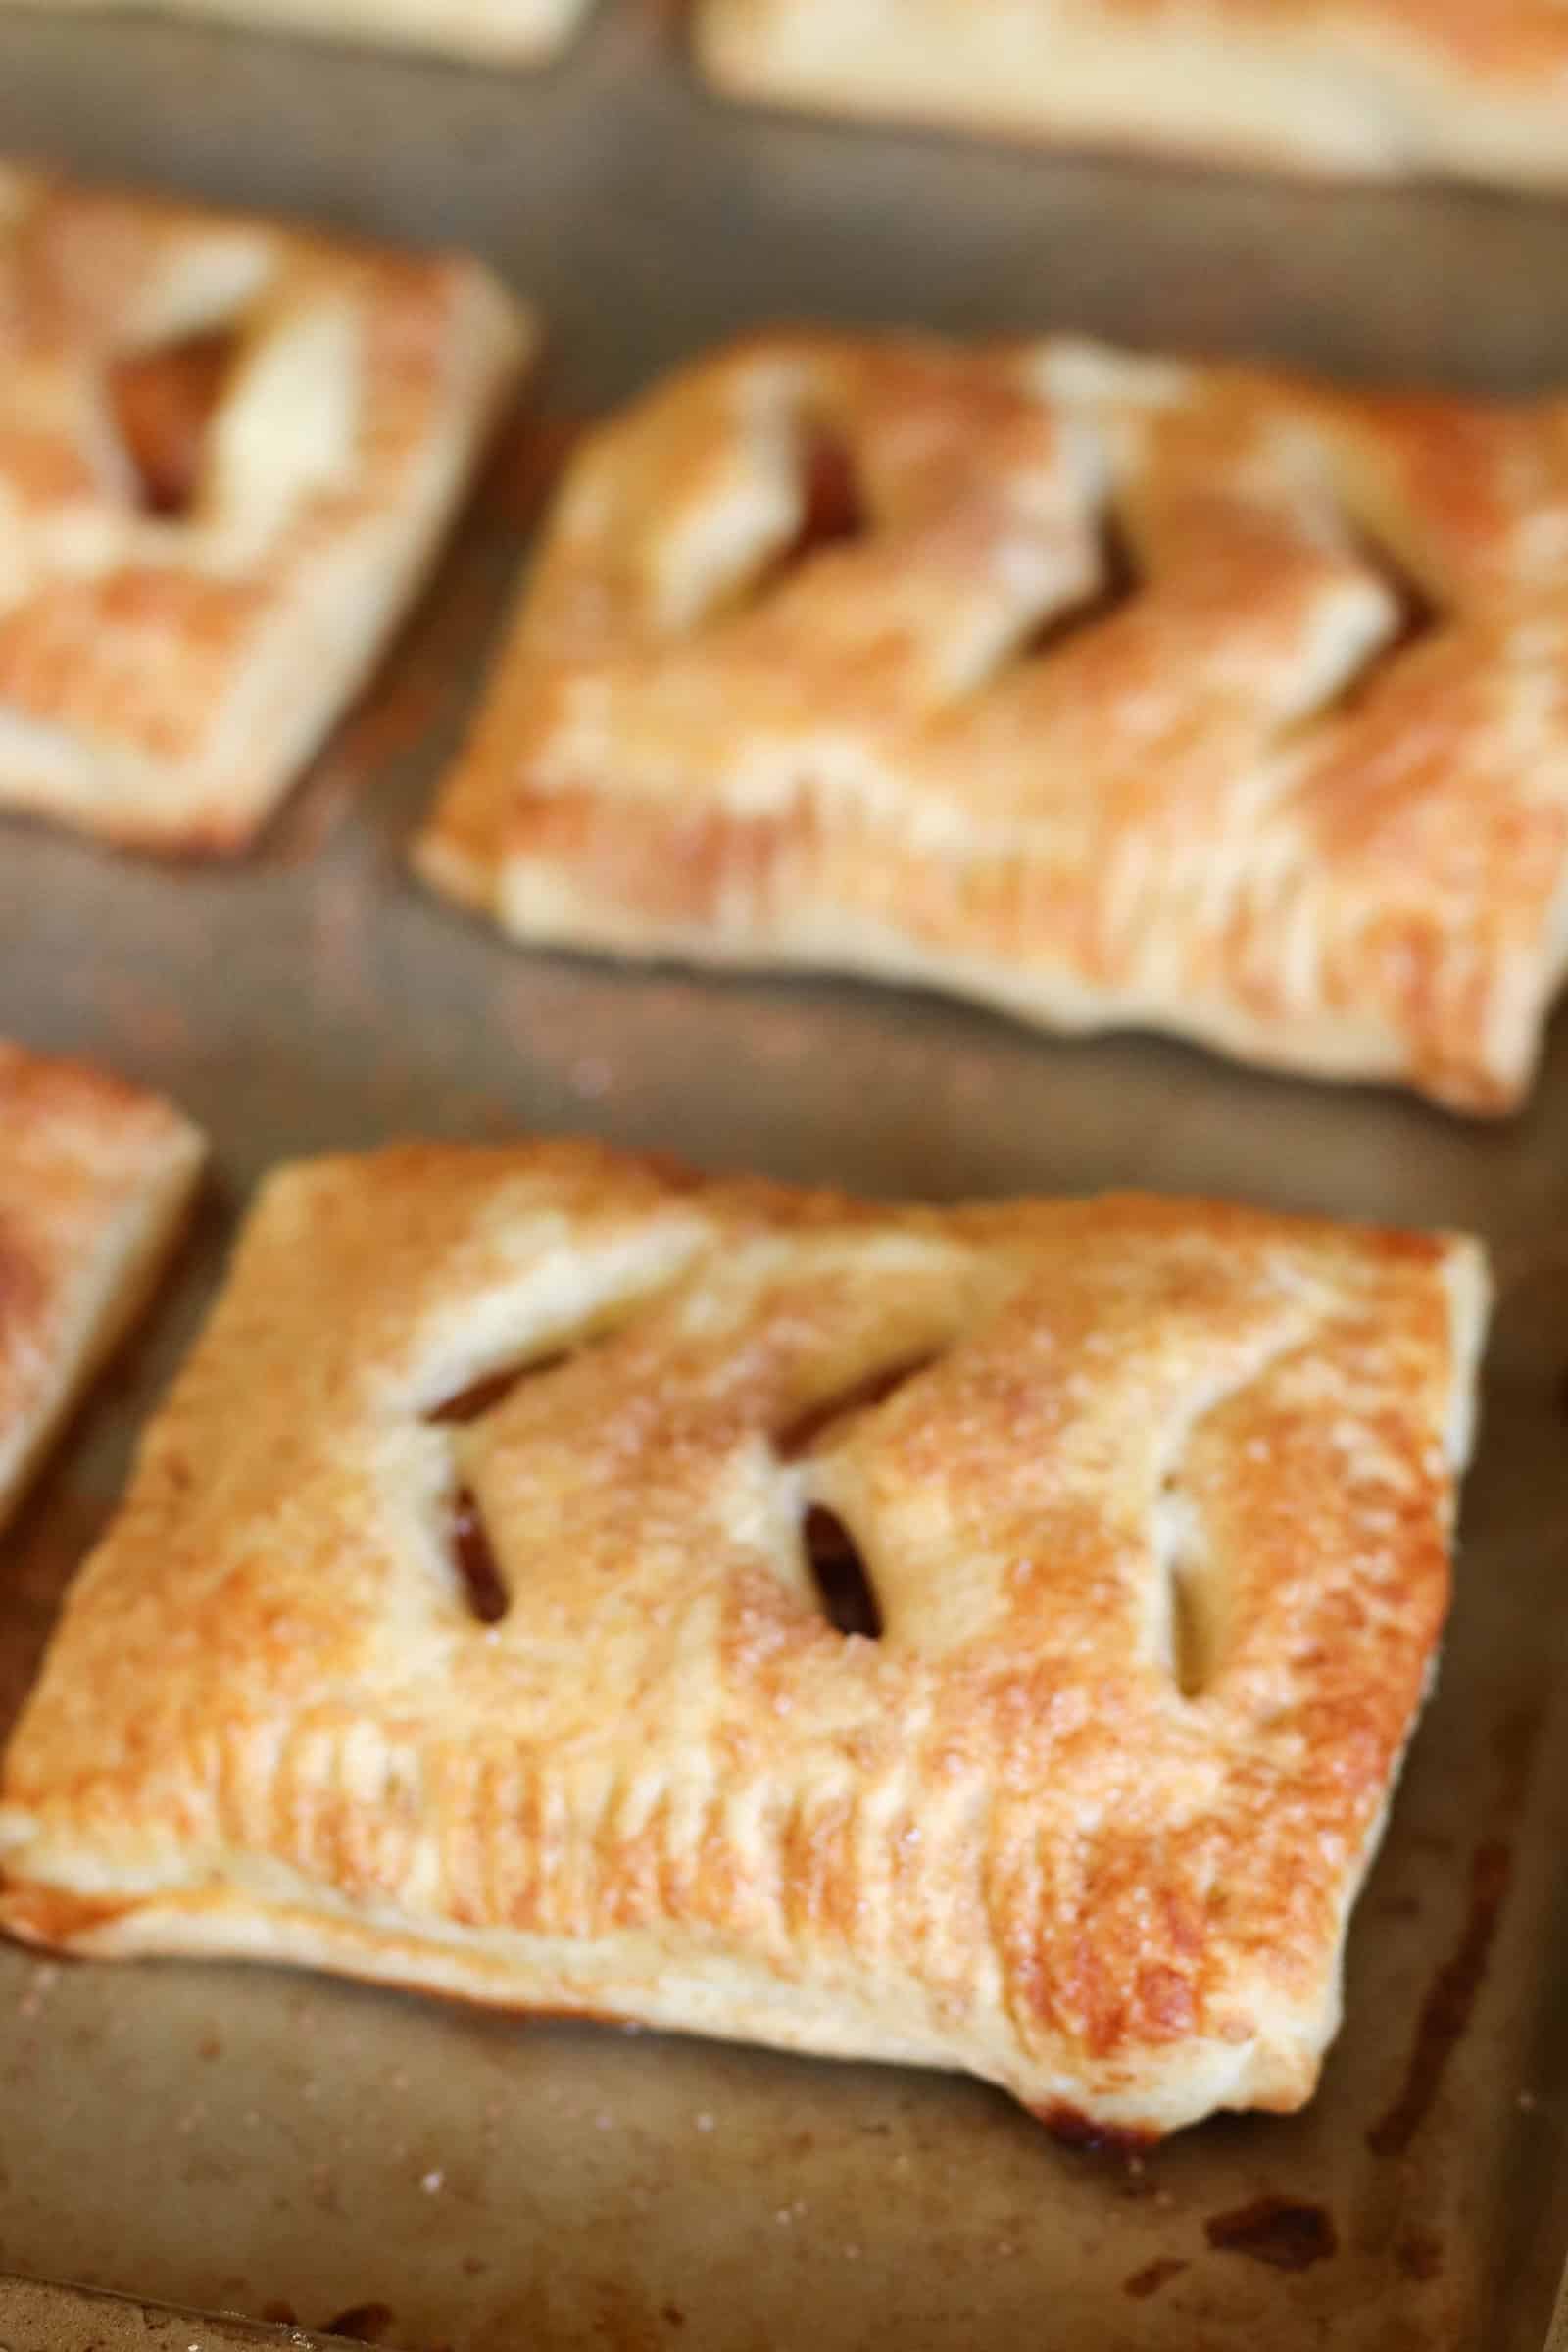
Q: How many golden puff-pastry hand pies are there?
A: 6